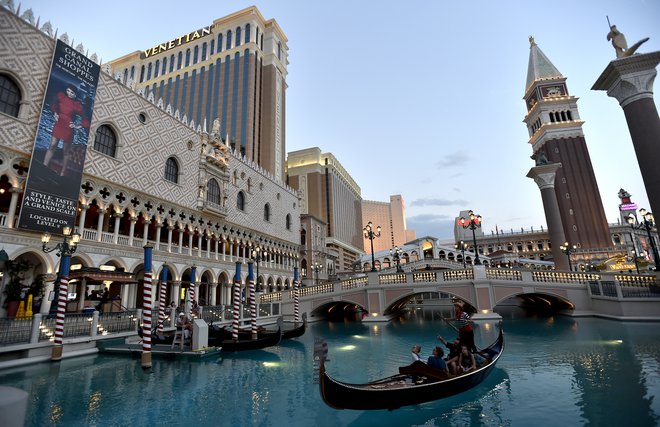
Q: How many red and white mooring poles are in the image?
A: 7